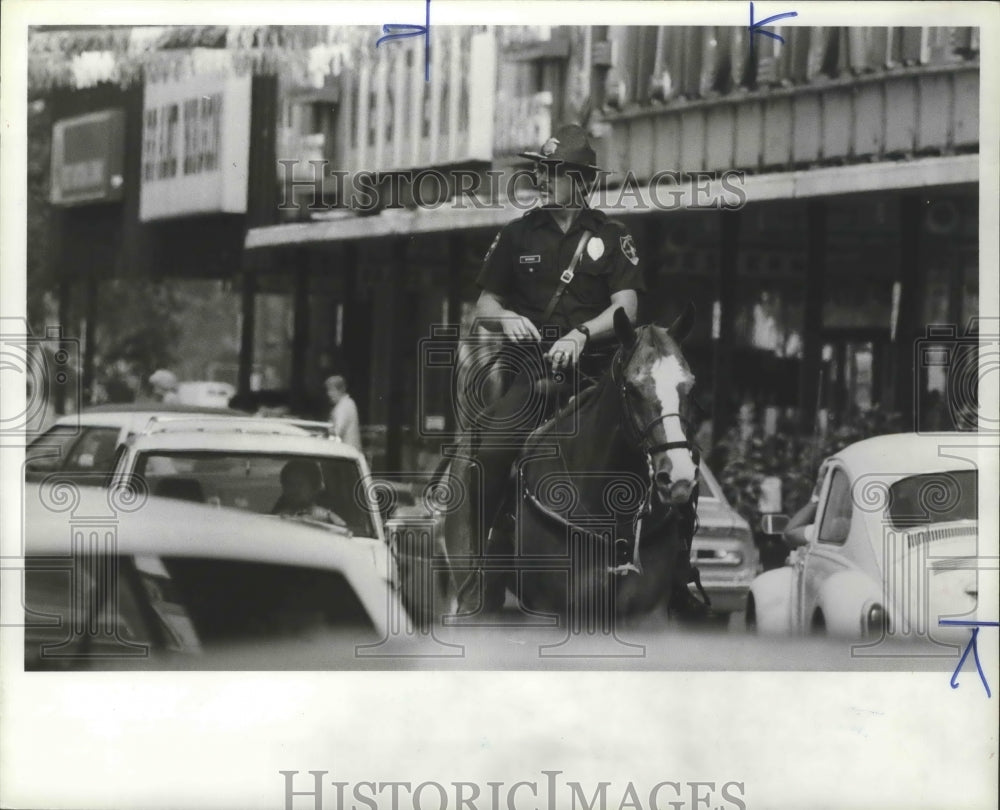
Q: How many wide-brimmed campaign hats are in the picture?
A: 1